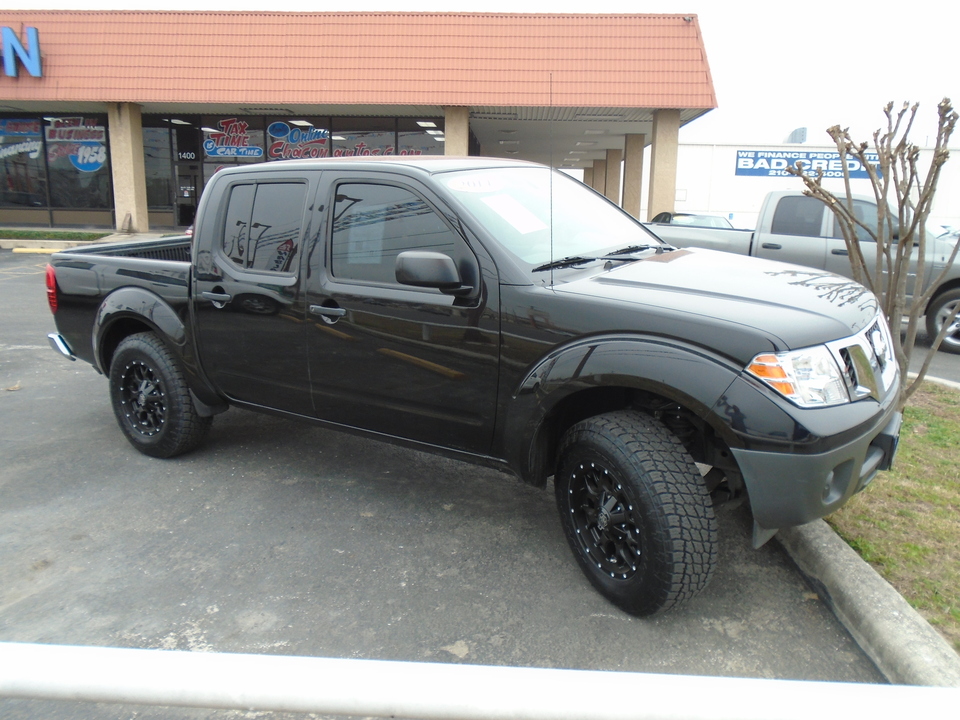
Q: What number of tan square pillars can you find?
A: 7